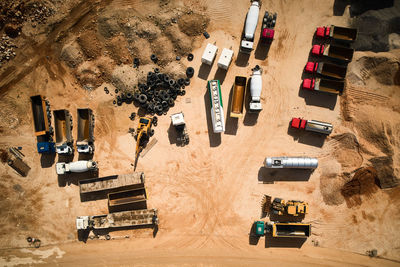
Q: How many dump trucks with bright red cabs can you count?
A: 4